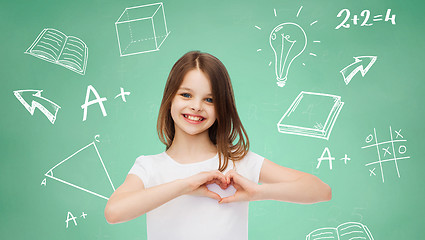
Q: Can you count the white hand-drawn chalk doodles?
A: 13